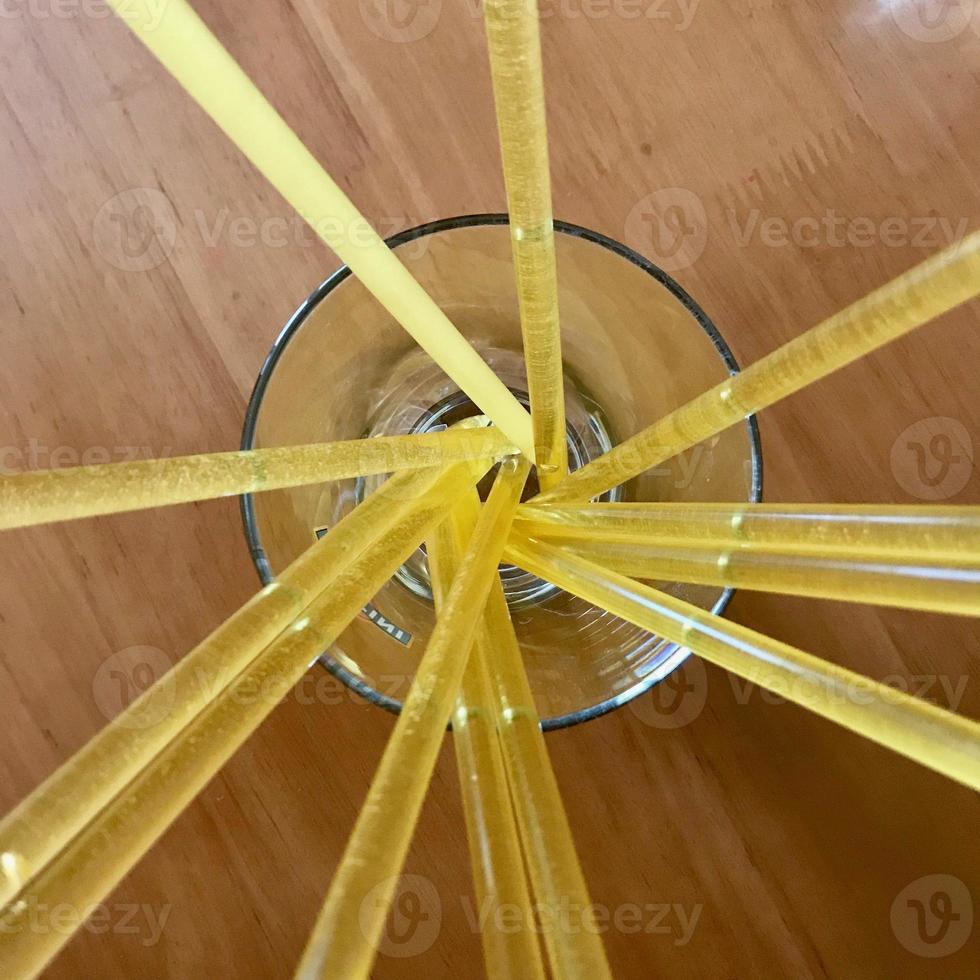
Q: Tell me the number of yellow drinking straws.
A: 12